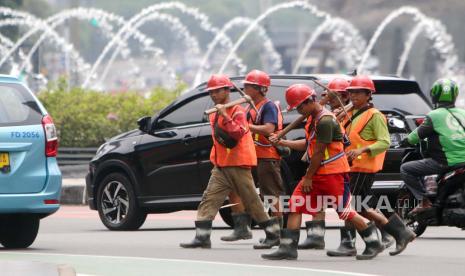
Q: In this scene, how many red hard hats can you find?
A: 5